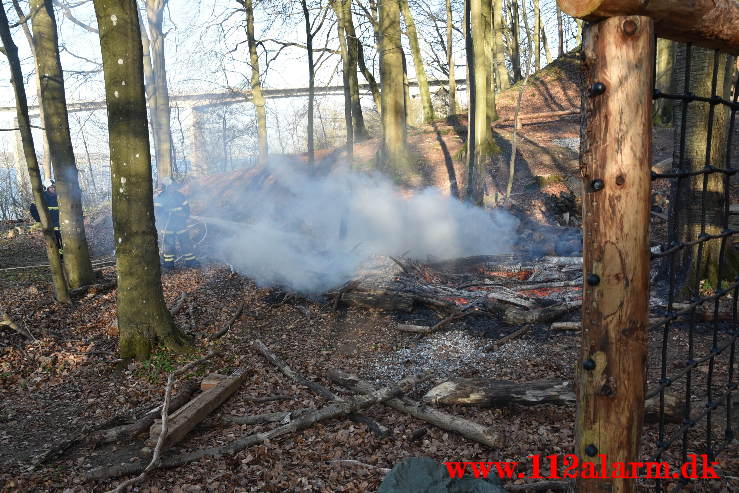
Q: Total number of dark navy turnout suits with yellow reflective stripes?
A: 2